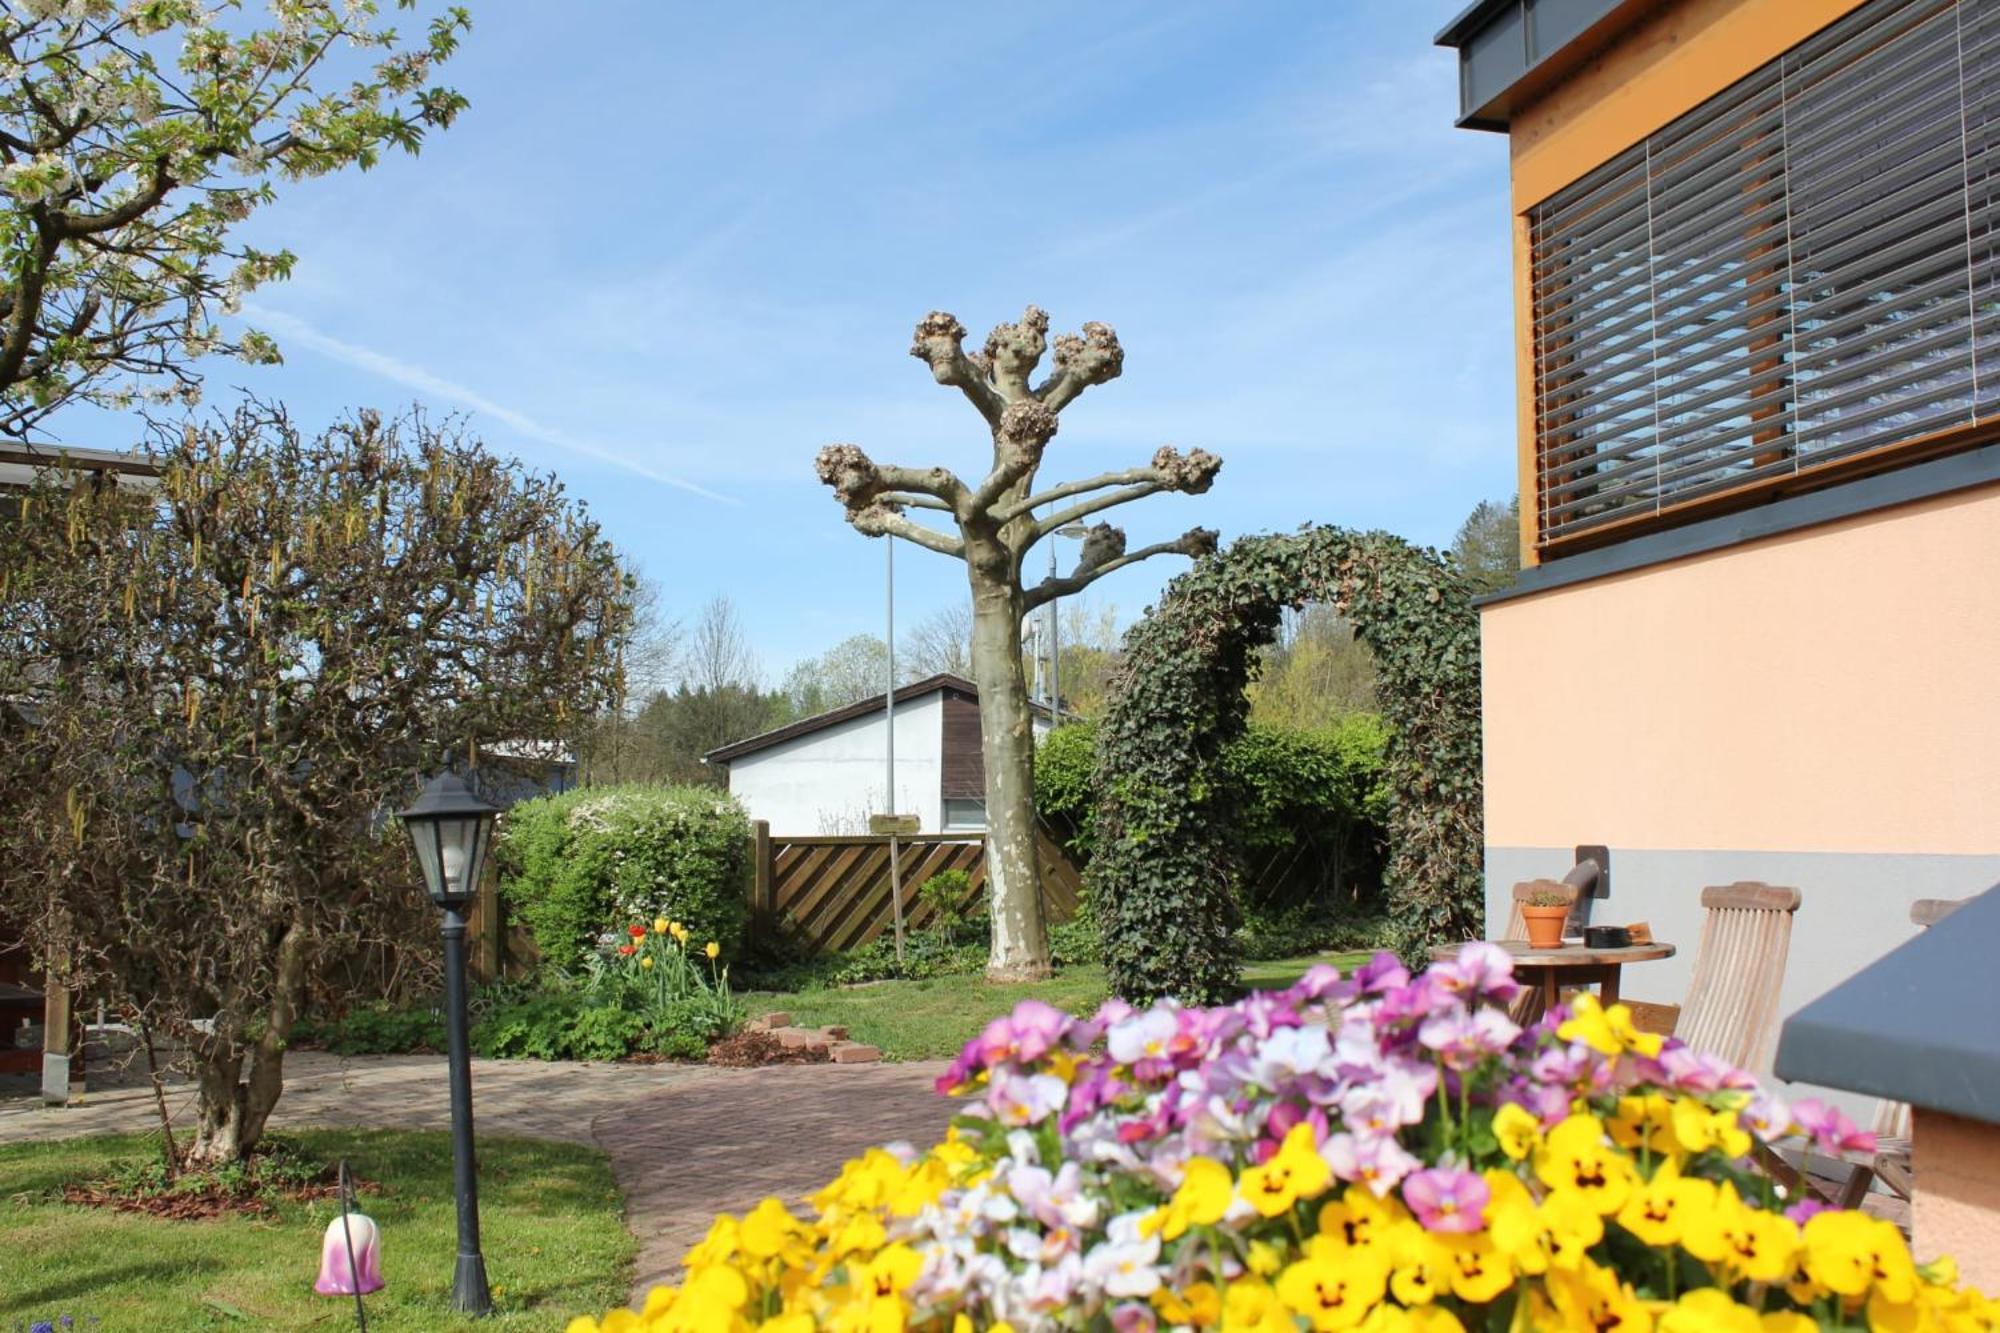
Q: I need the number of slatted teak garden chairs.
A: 3